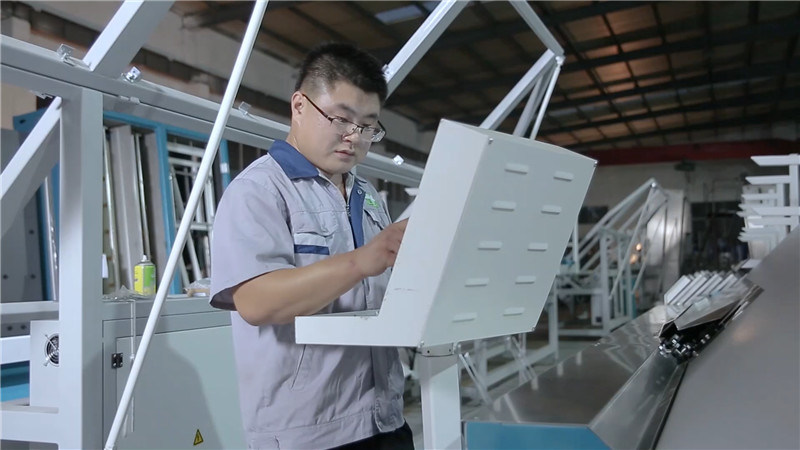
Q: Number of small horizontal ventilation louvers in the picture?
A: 10